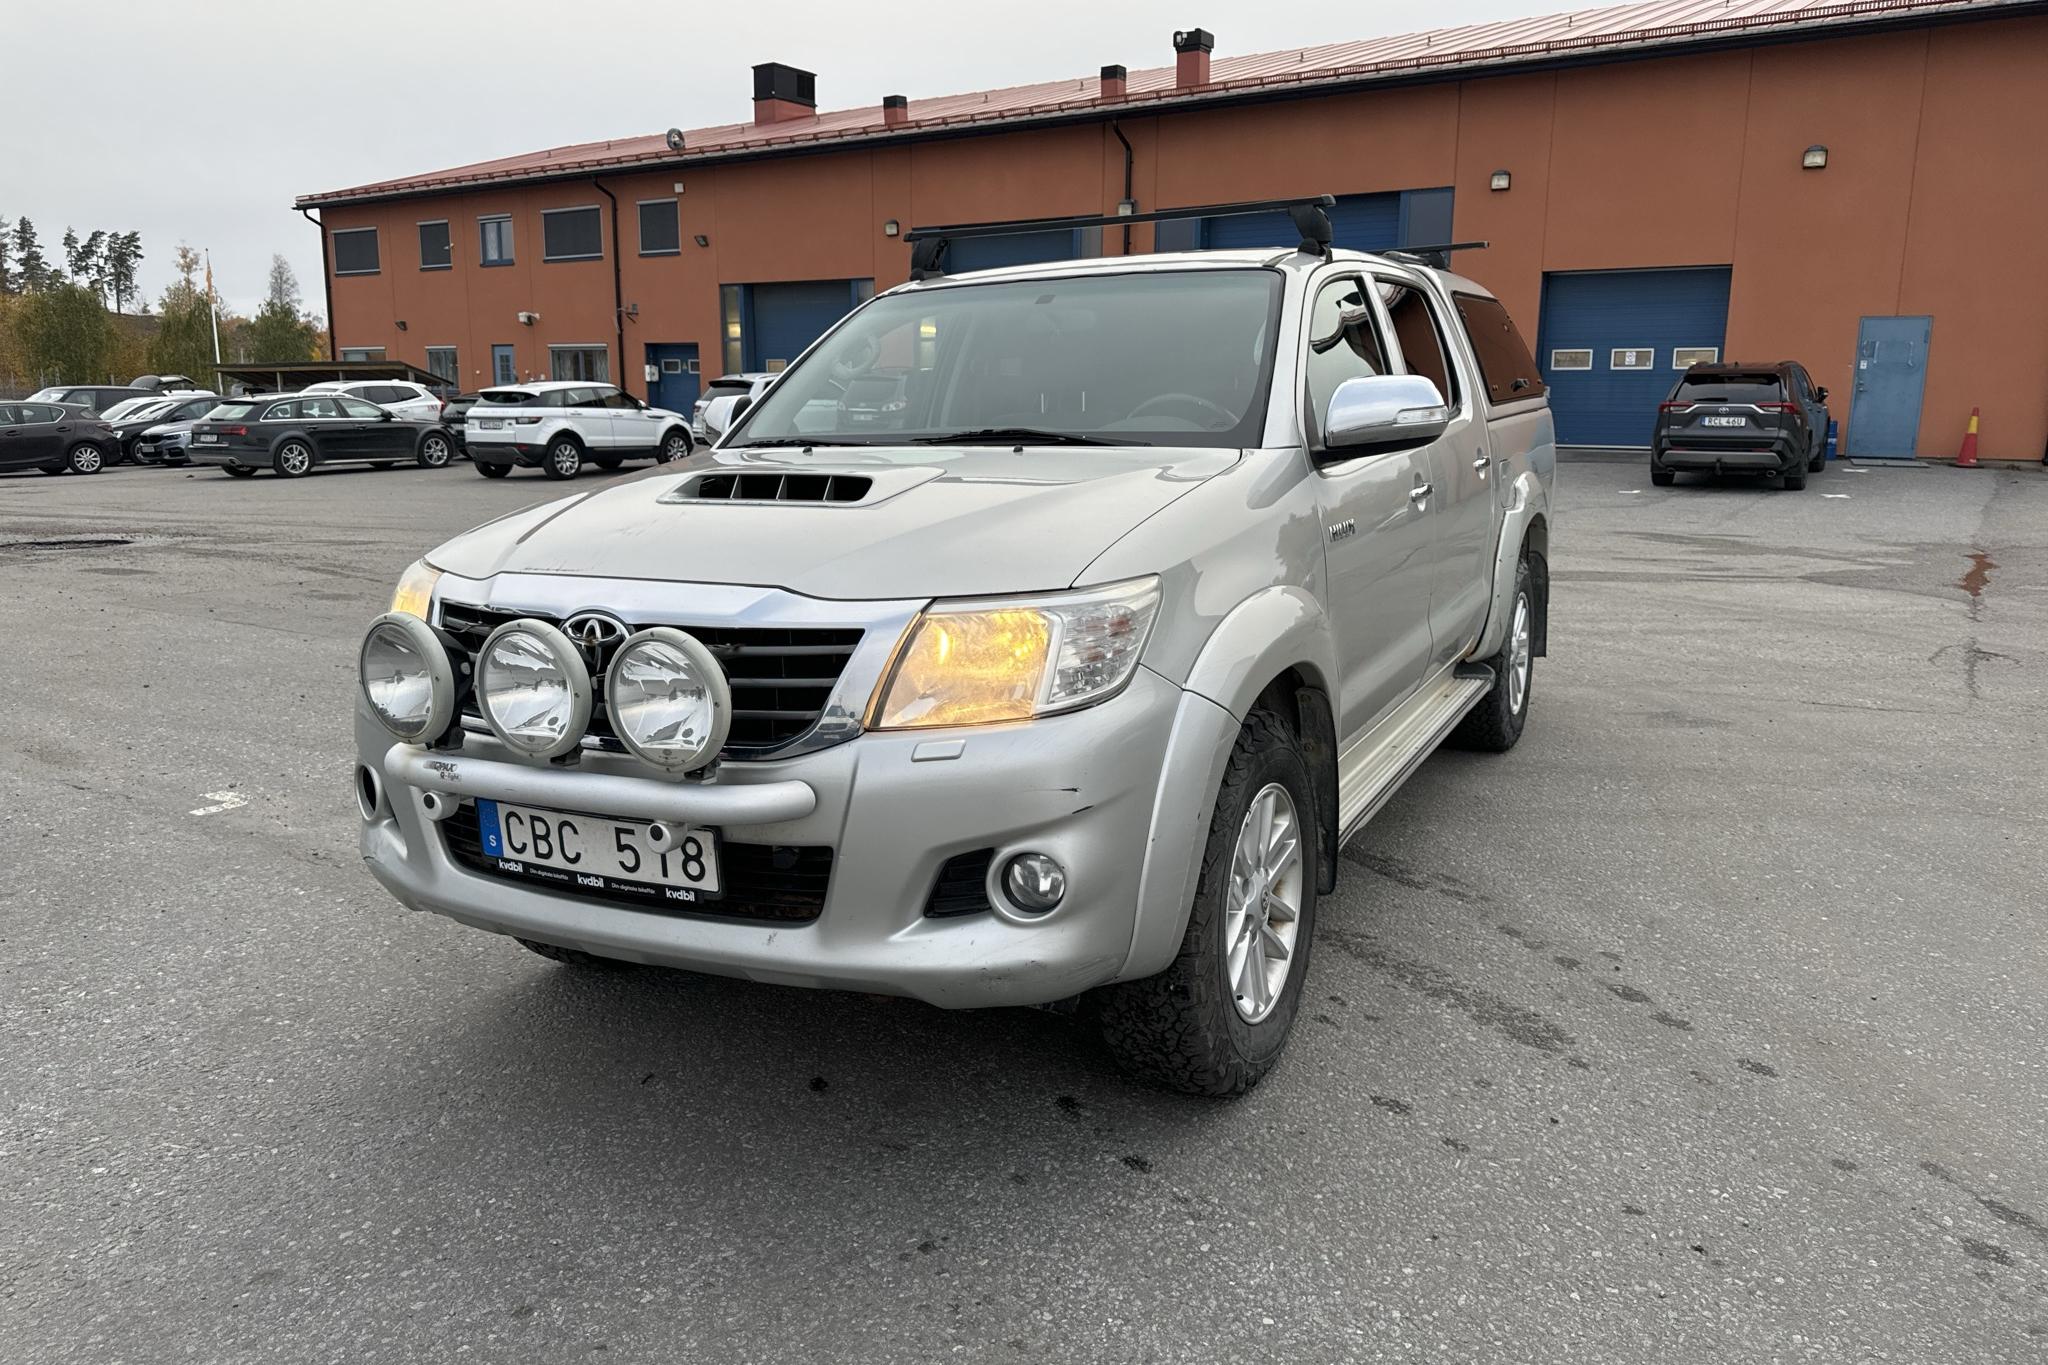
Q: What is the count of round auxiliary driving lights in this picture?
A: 3